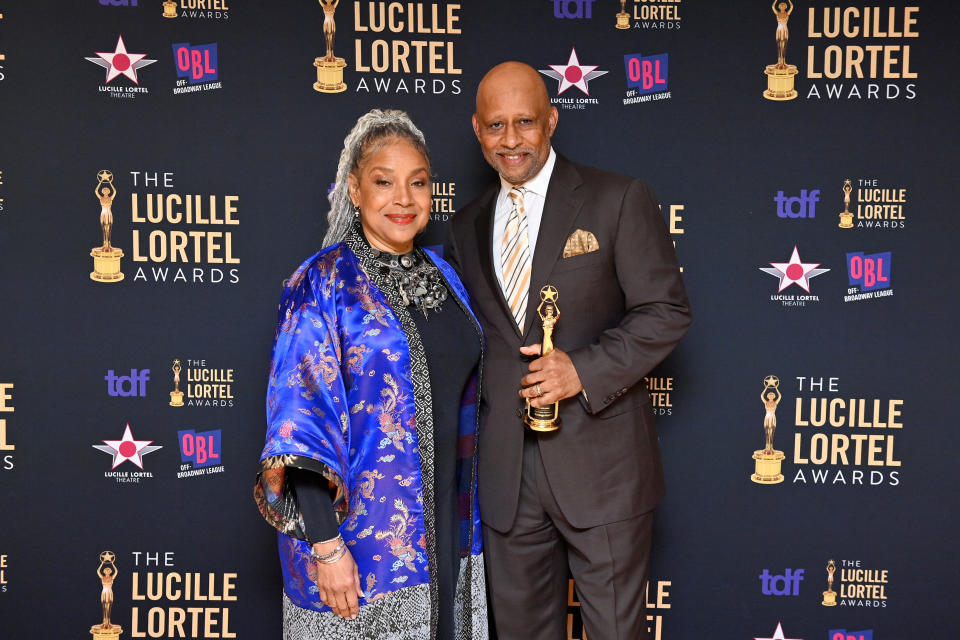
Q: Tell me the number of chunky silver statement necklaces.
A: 1